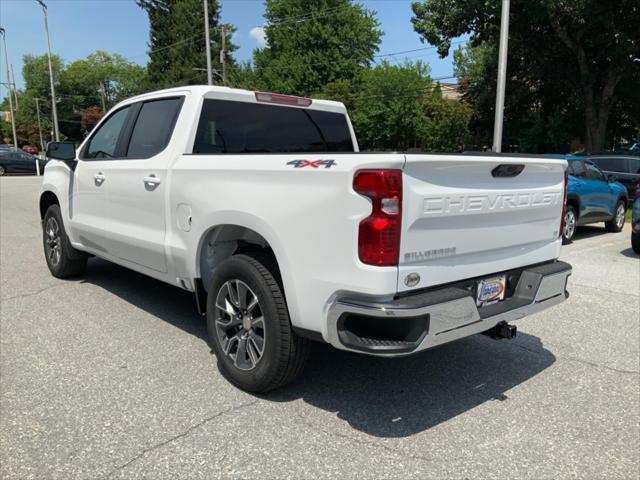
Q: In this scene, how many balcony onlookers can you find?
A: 0